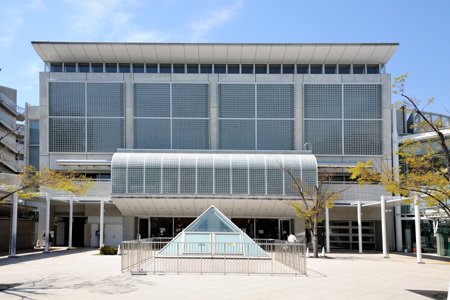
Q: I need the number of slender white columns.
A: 8